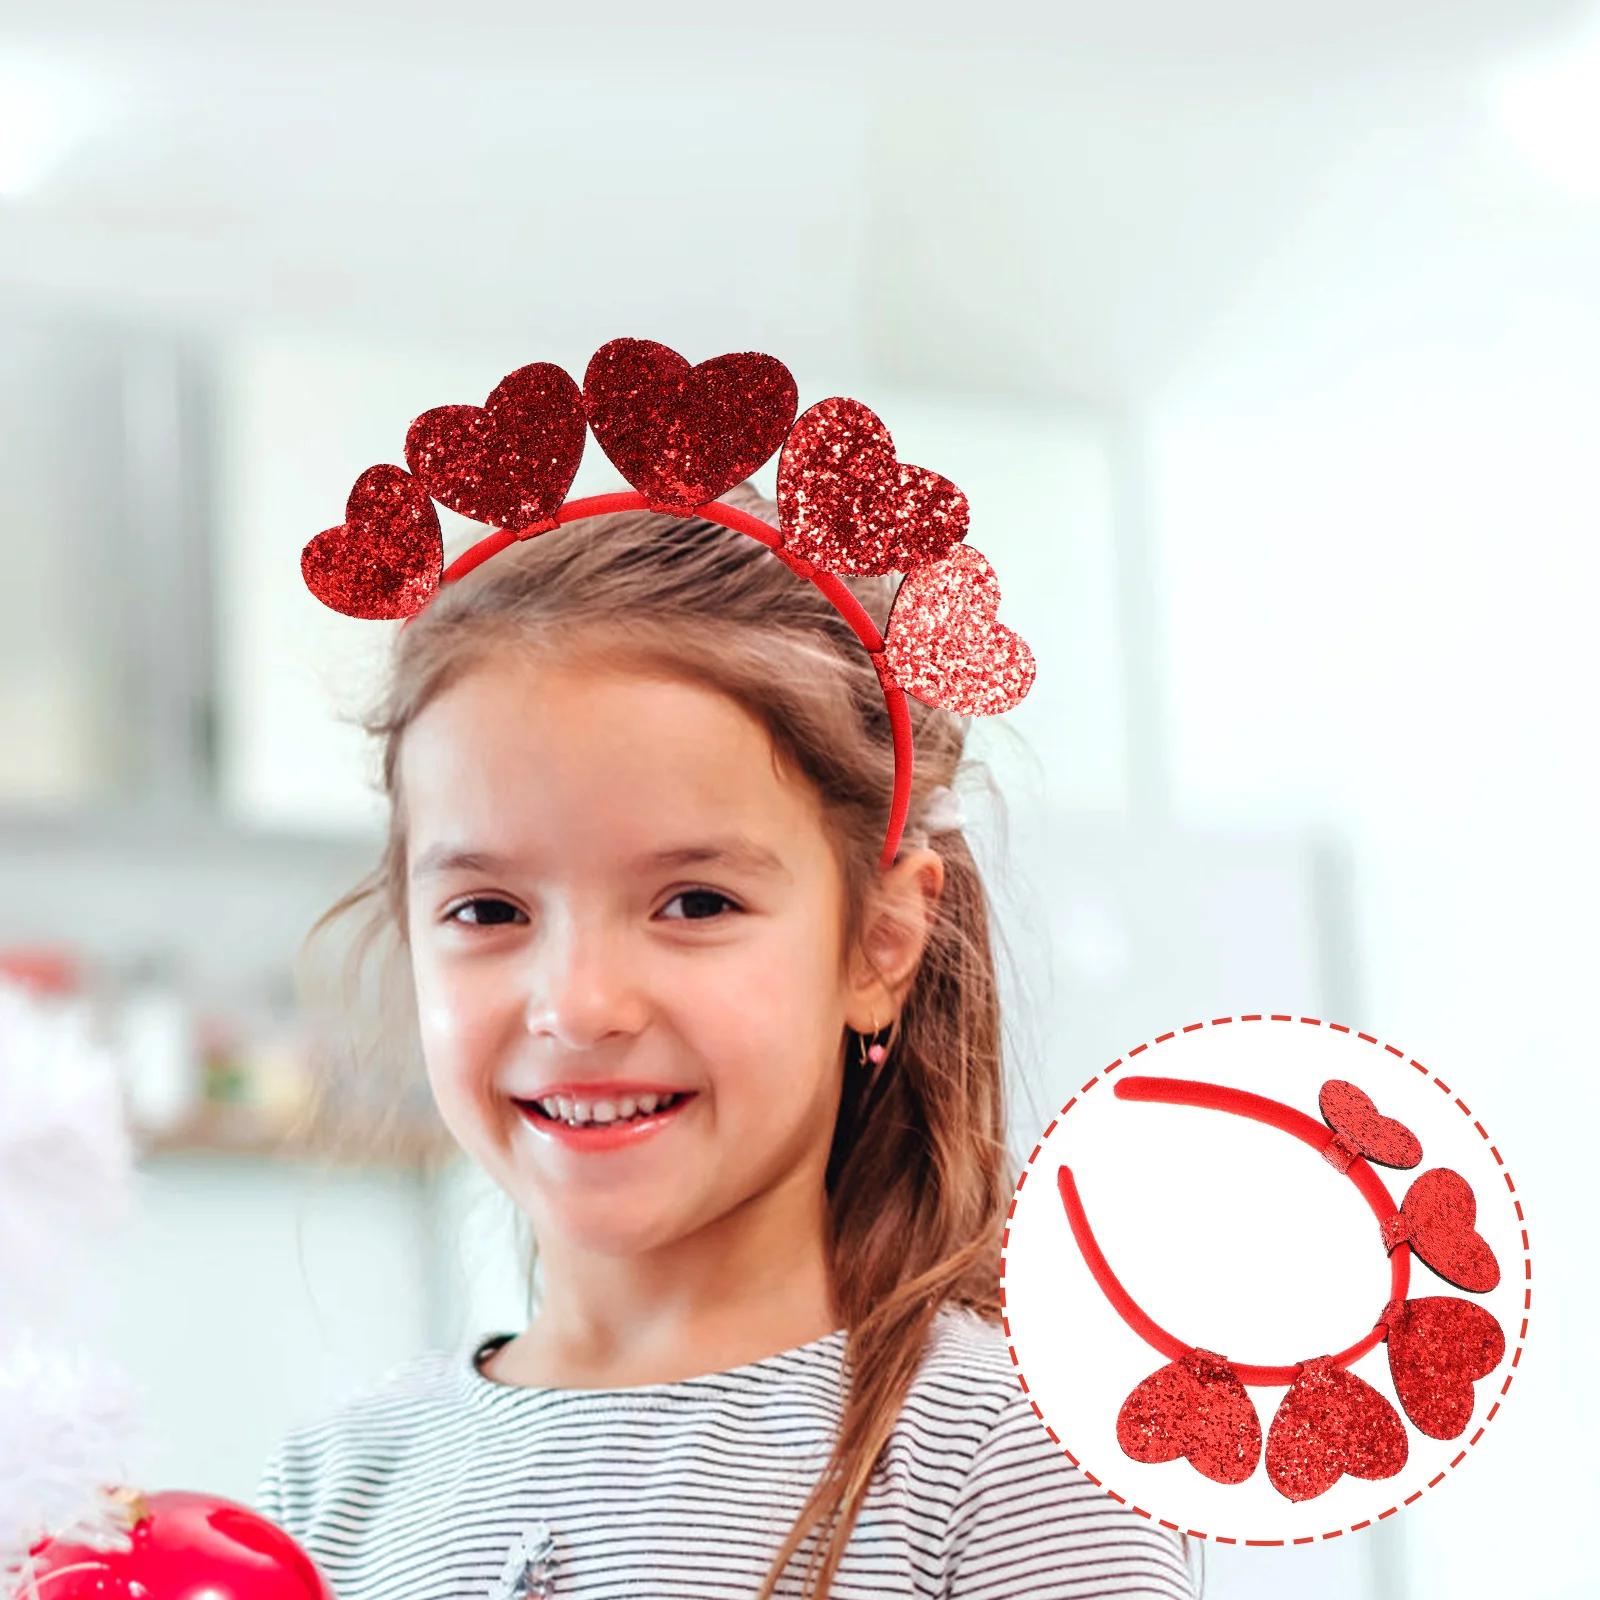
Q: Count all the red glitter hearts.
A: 10